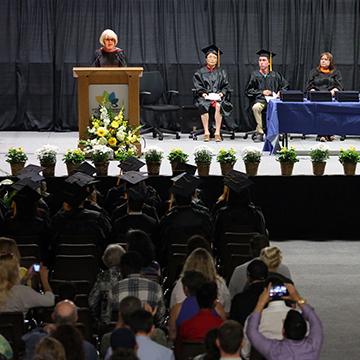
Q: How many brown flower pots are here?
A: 13